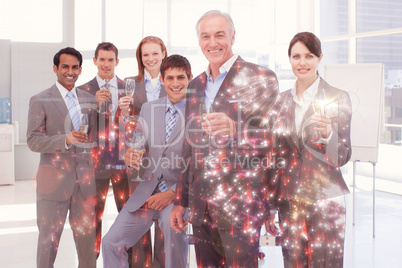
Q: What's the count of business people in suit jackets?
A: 6